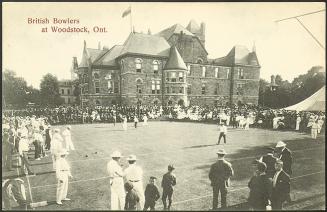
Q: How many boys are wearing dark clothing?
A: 3